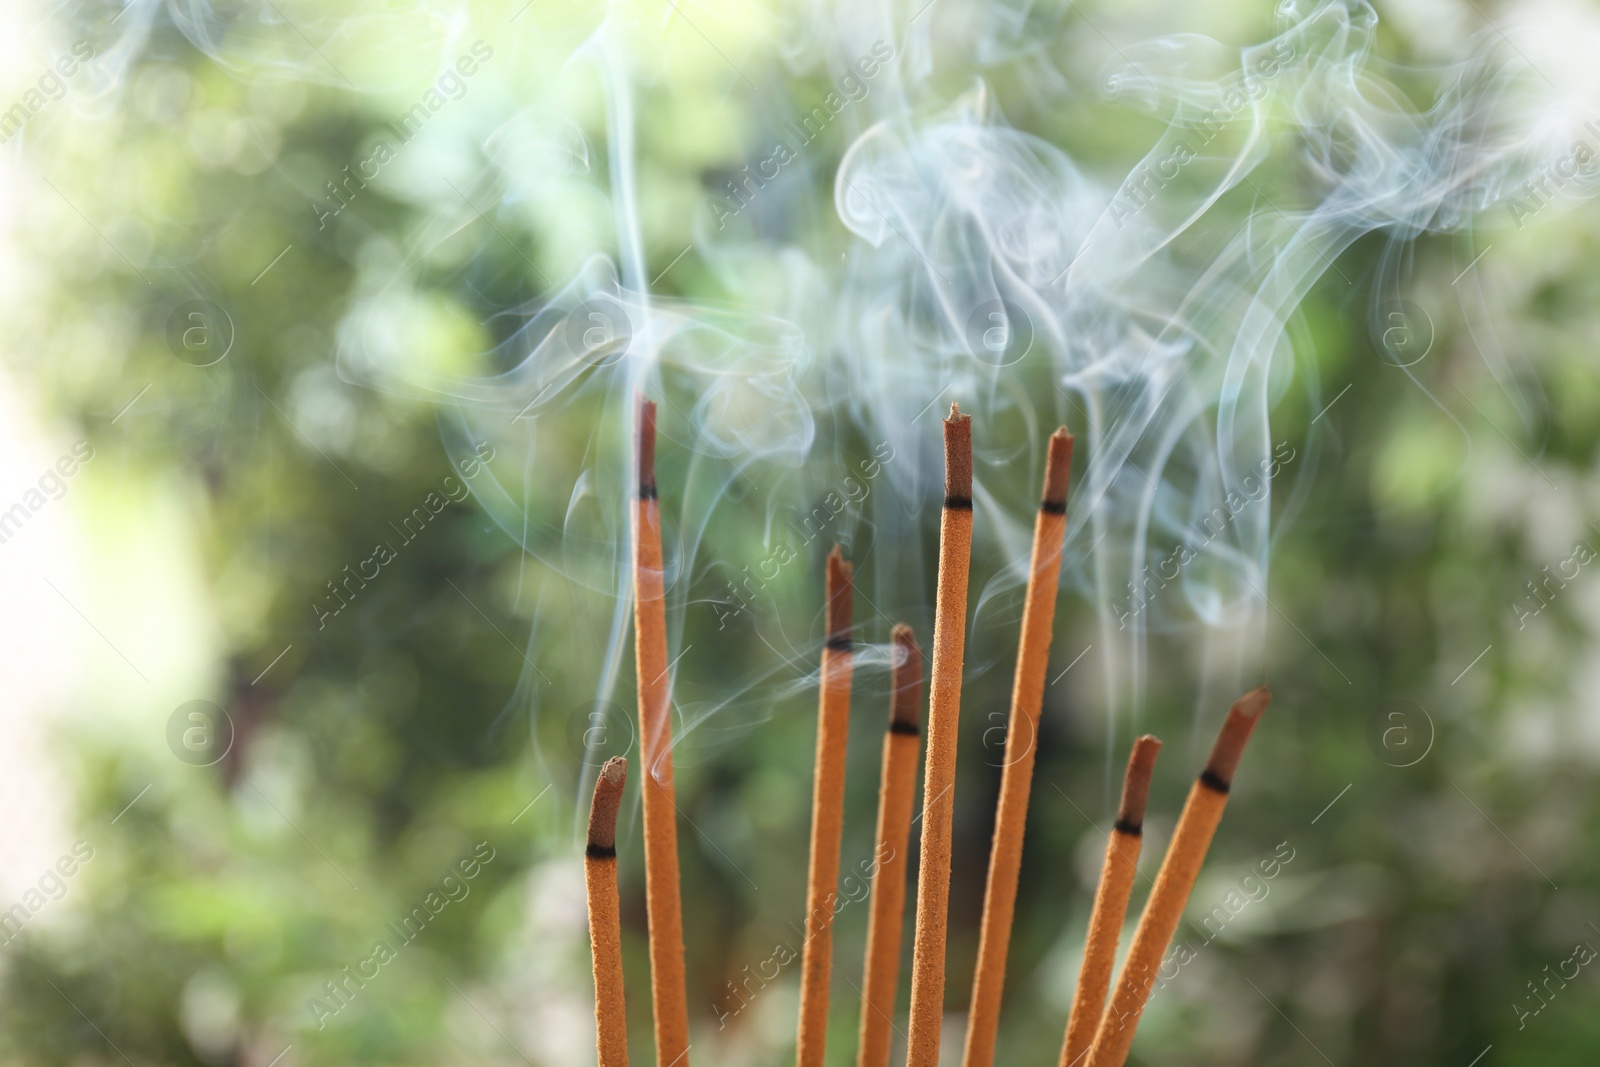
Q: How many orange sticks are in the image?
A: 8